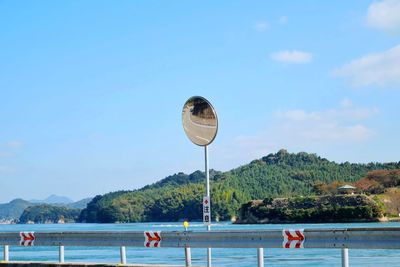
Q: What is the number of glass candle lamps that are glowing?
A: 0